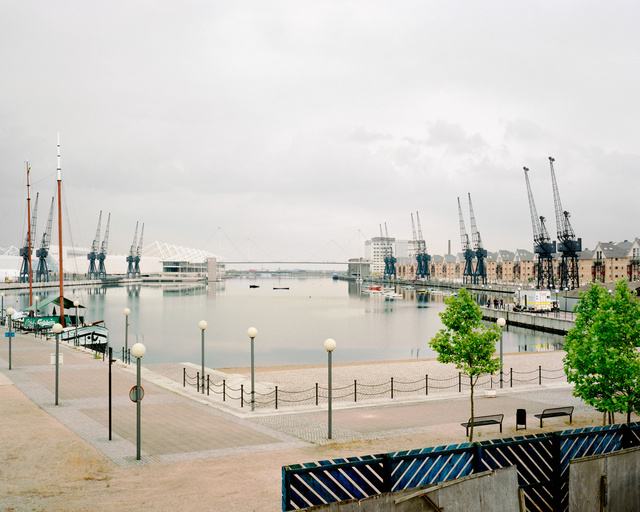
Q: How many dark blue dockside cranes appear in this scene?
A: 14